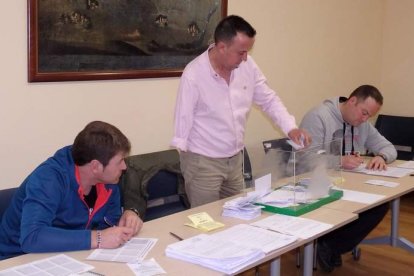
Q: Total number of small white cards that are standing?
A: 1